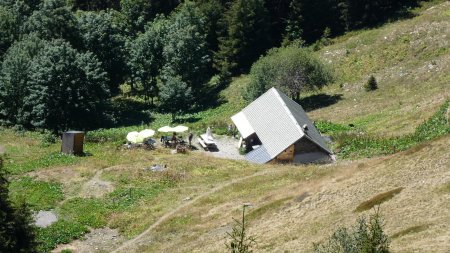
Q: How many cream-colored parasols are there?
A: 4